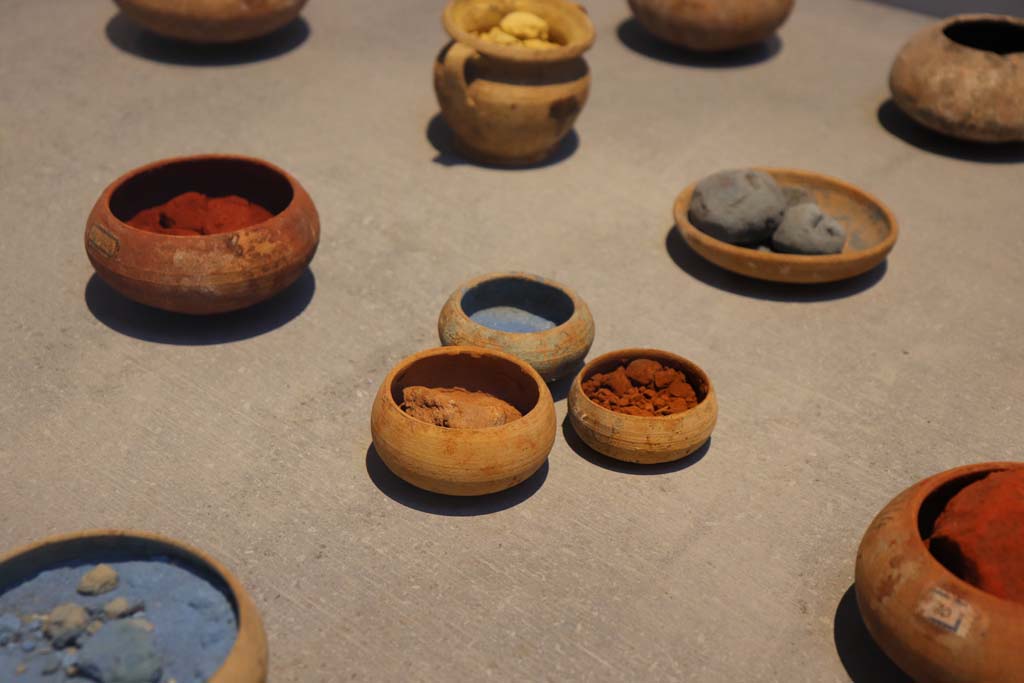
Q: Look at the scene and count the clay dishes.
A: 11